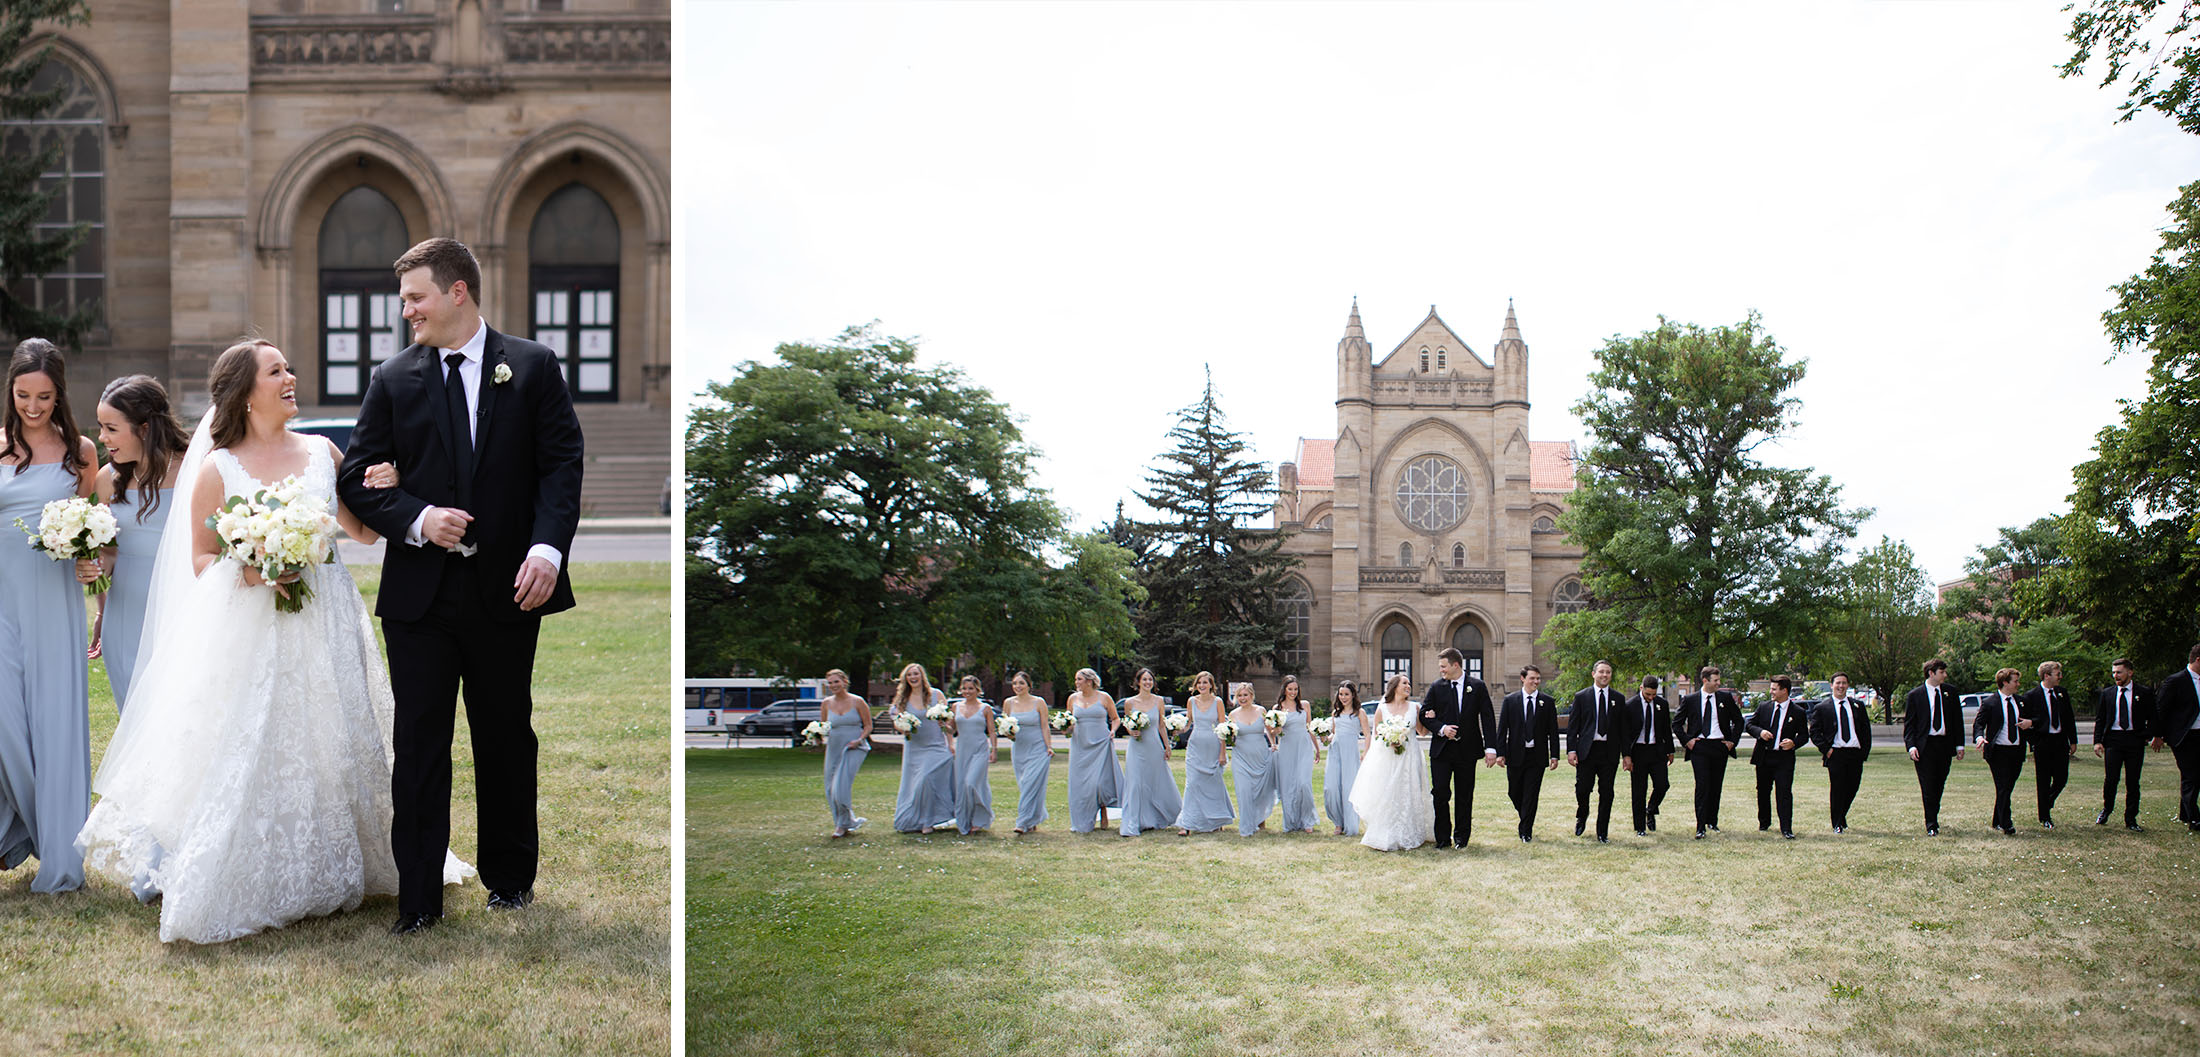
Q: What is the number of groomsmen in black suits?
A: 11